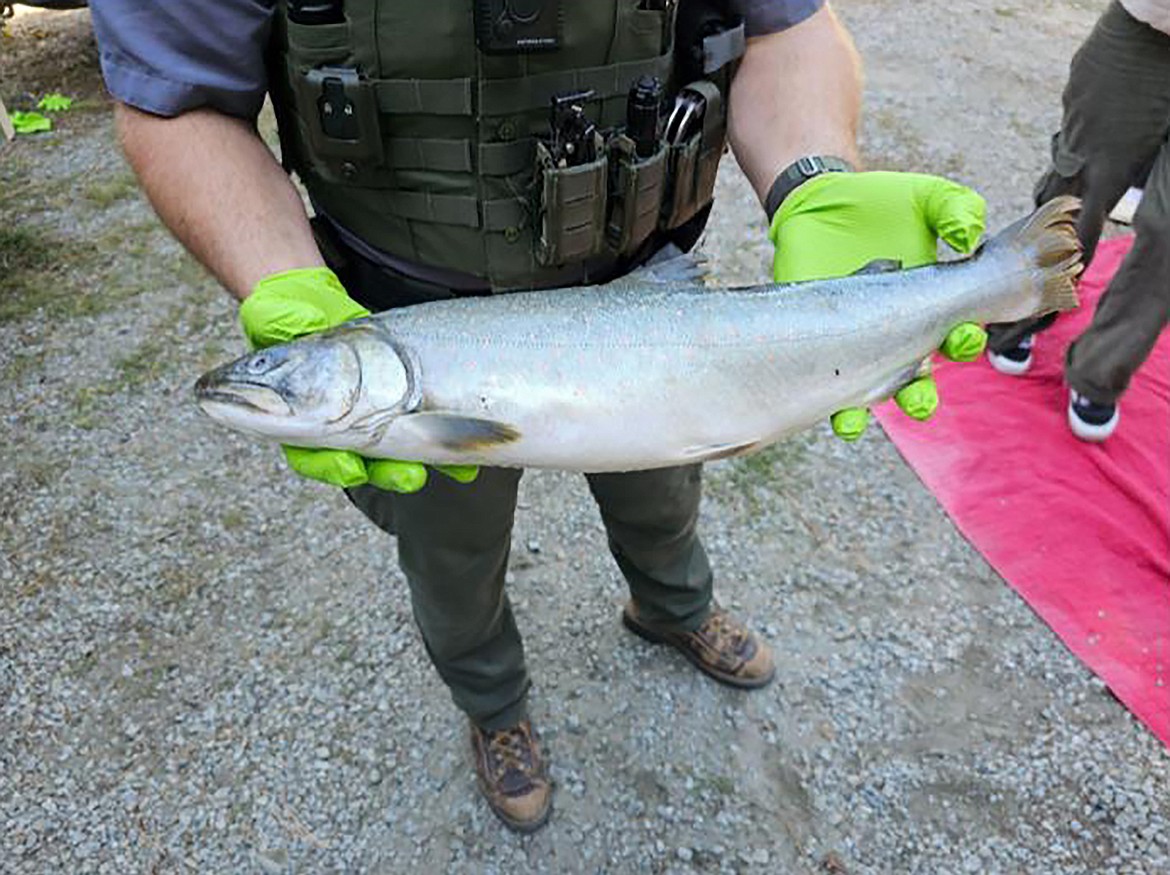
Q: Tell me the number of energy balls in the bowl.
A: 0